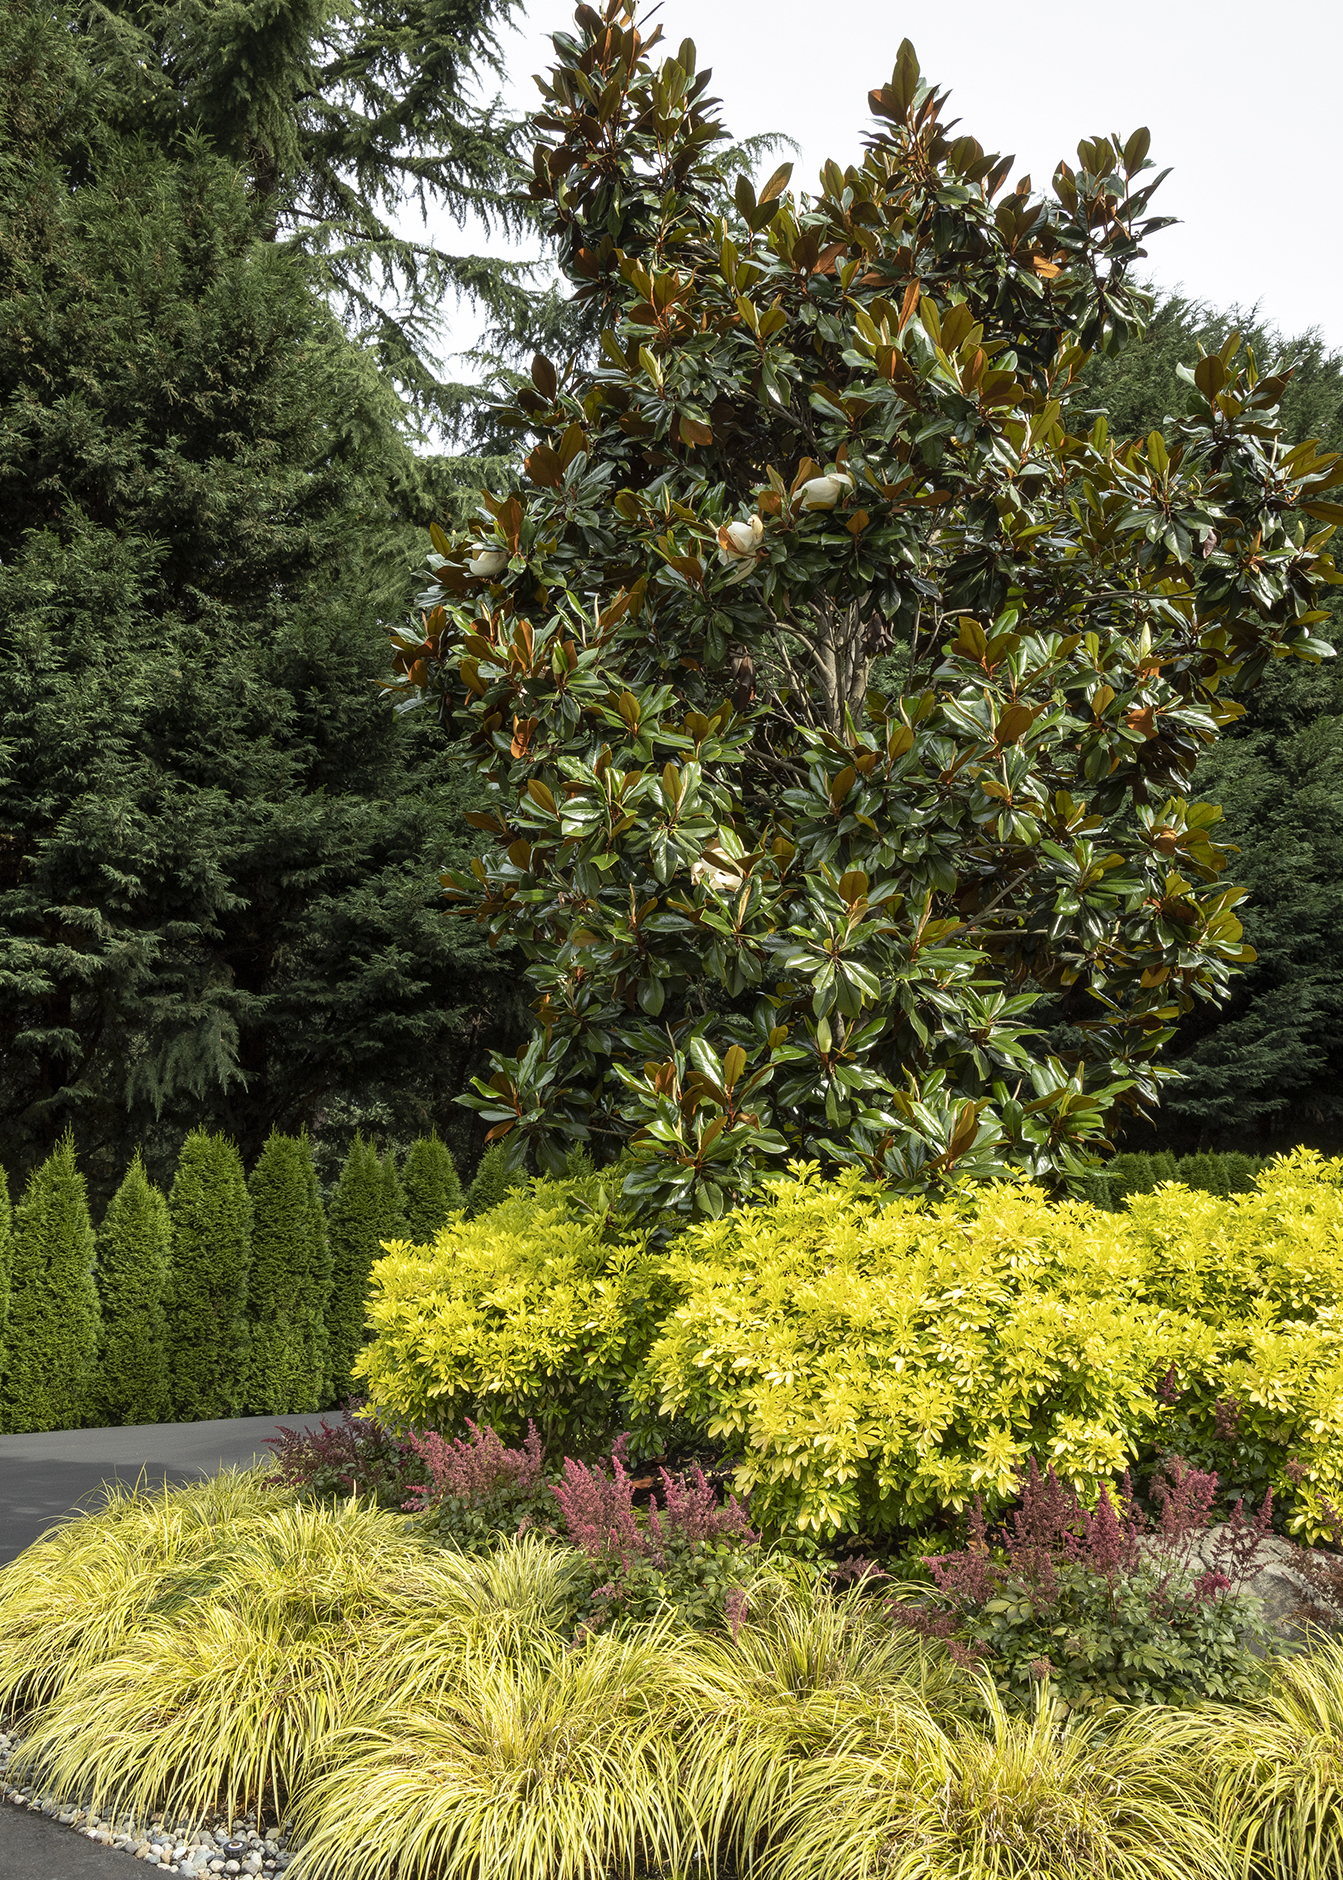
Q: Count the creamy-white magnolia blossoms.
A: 4